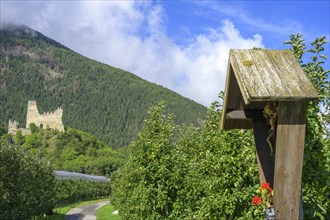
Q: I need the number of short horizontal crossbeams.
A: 1